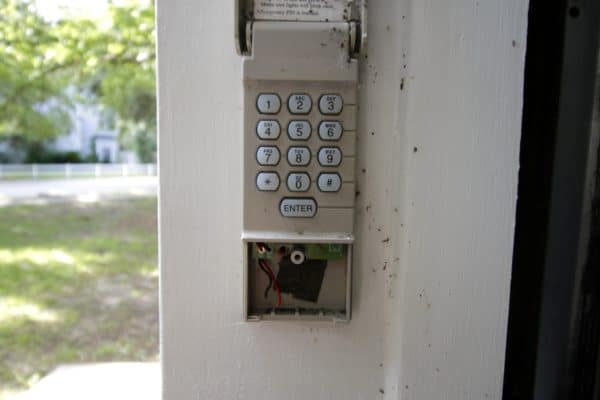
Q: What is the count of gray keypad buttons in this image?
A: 13